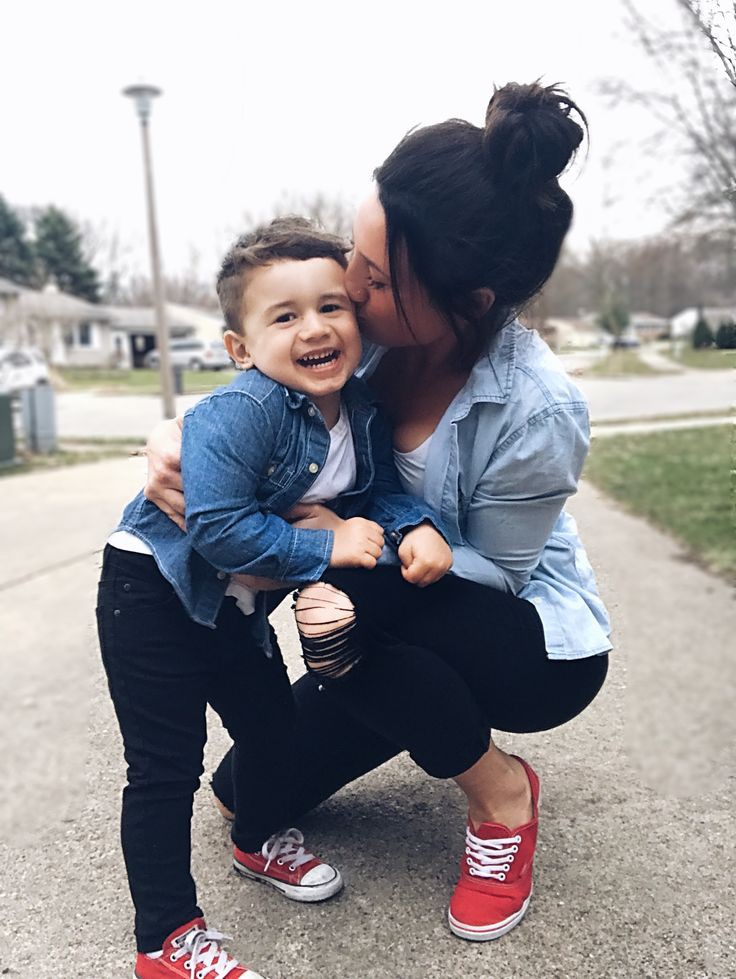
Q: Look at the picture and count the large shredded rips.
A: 1